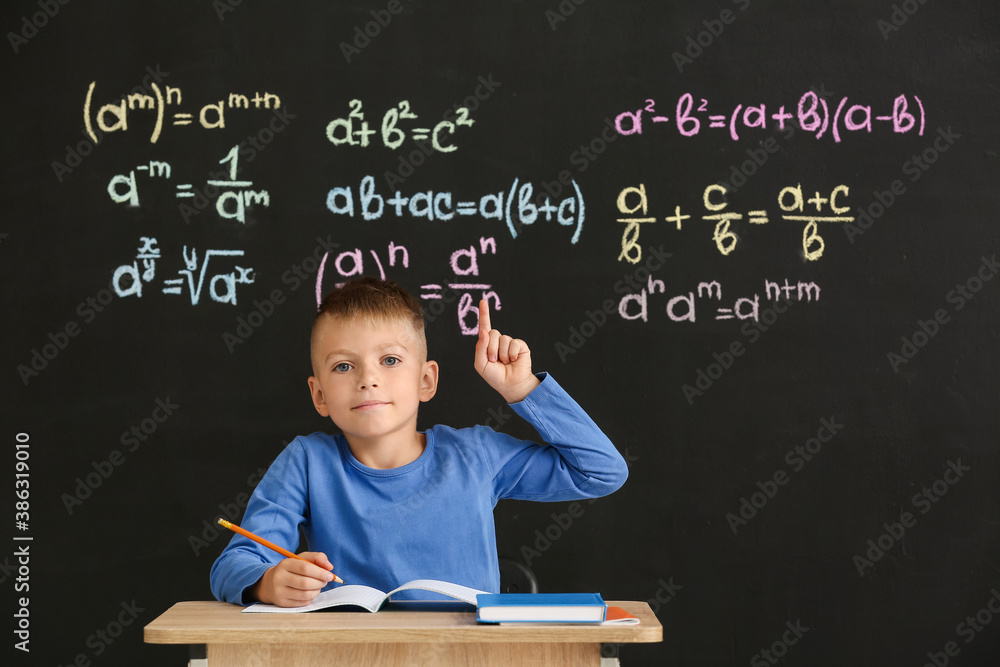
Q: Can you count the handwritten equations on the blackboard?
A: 9